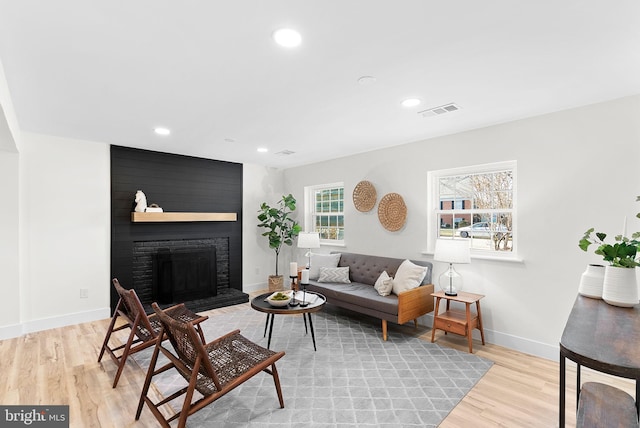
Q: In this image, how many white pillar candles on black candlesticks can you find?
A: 2